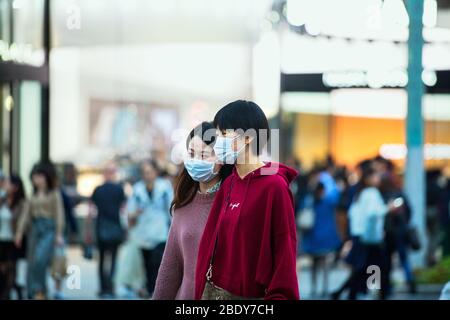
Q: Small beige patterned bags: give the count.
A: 1